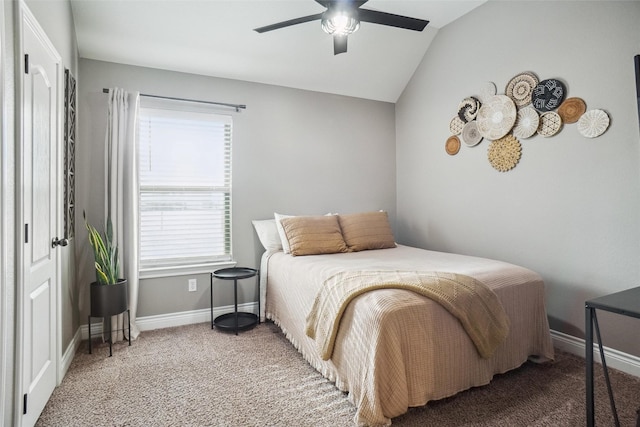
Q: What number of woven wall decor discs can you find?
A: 13